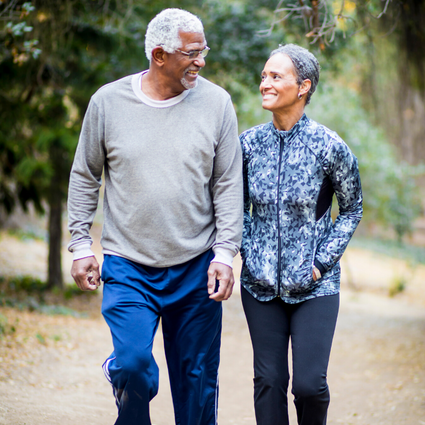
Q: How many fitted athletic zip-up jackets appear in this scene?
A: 1